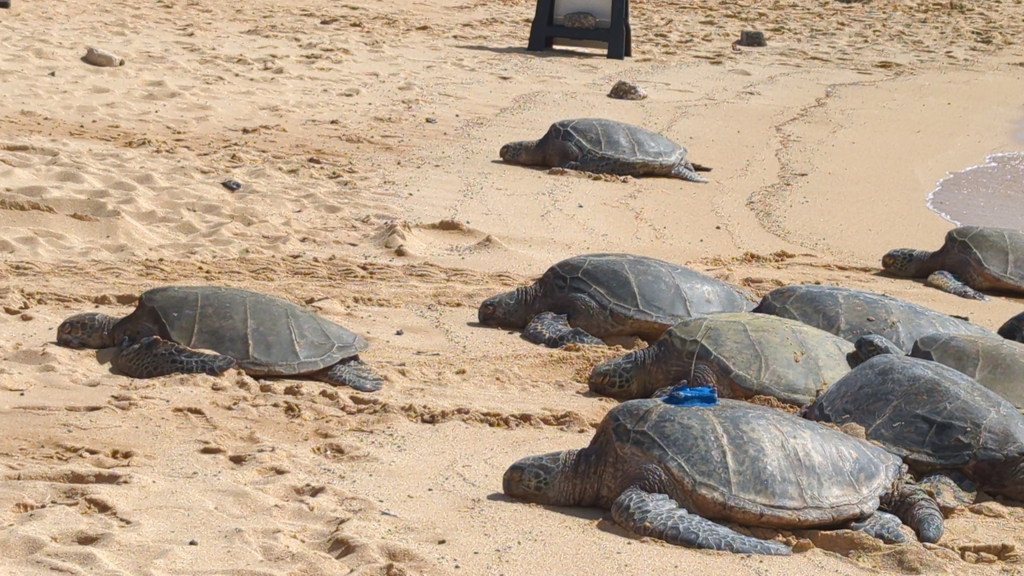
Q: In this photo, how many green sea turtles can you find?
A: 10